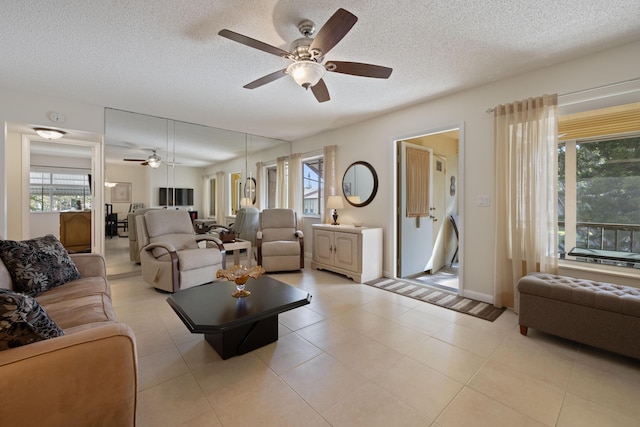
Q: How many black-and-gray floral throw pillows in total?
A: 2